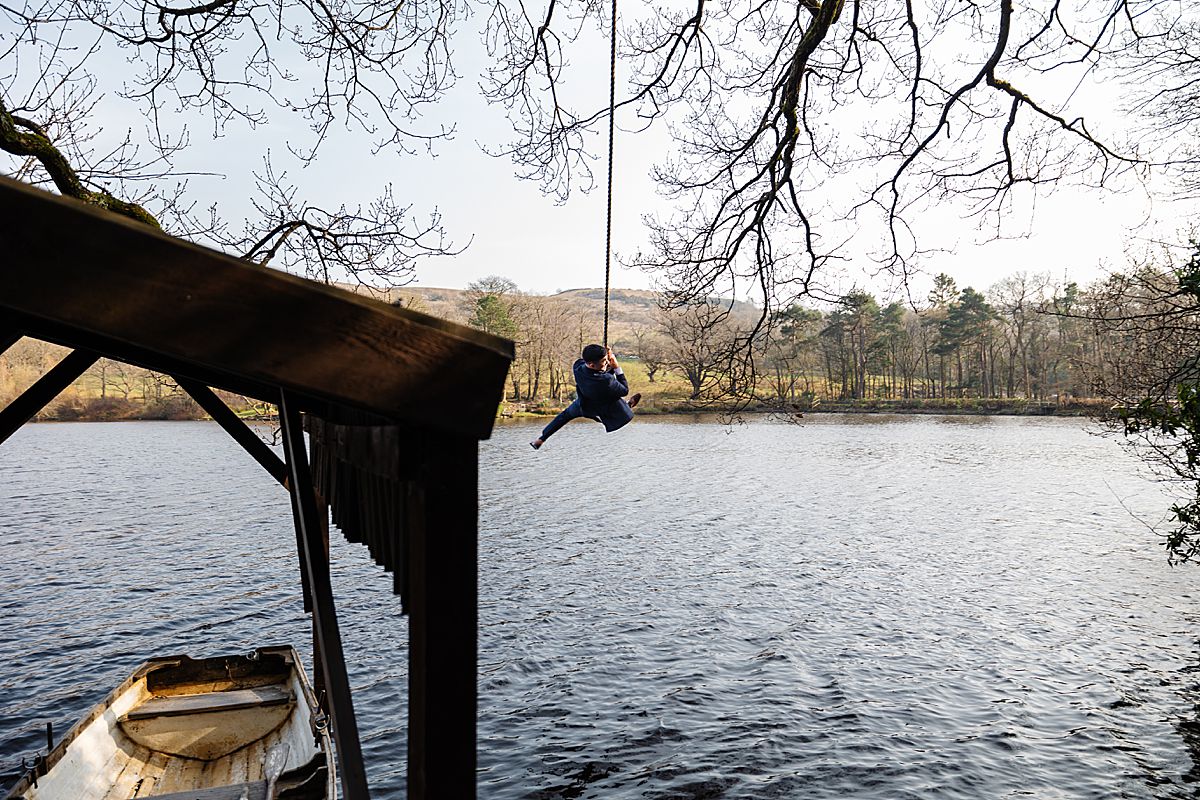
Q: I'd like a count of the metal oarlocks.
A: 2